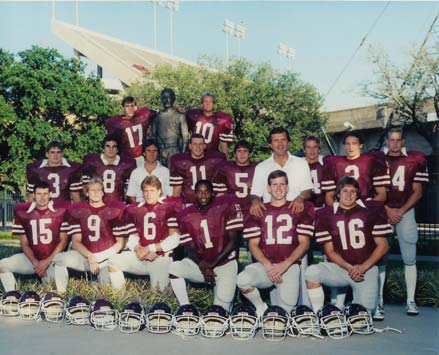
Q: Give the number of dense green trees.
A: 2